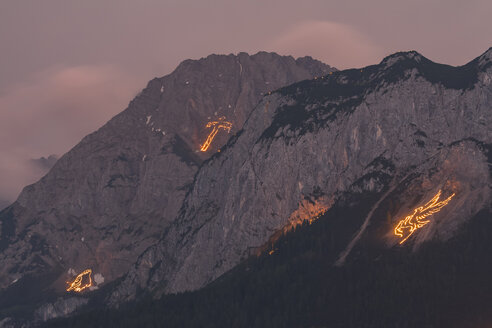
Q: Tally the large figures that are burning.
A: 3